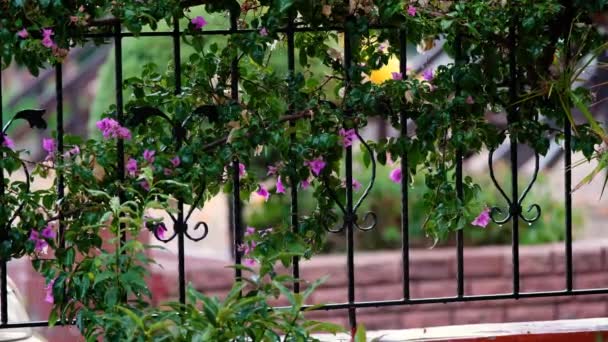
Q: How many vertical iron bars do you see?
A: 11